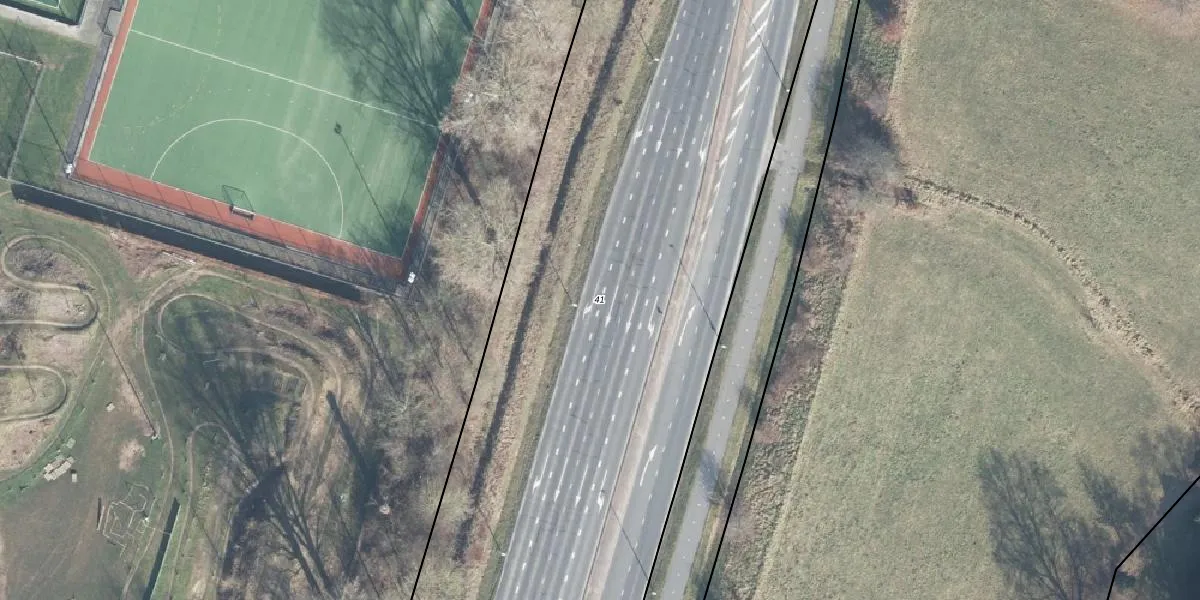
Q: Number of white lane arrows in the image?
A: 14